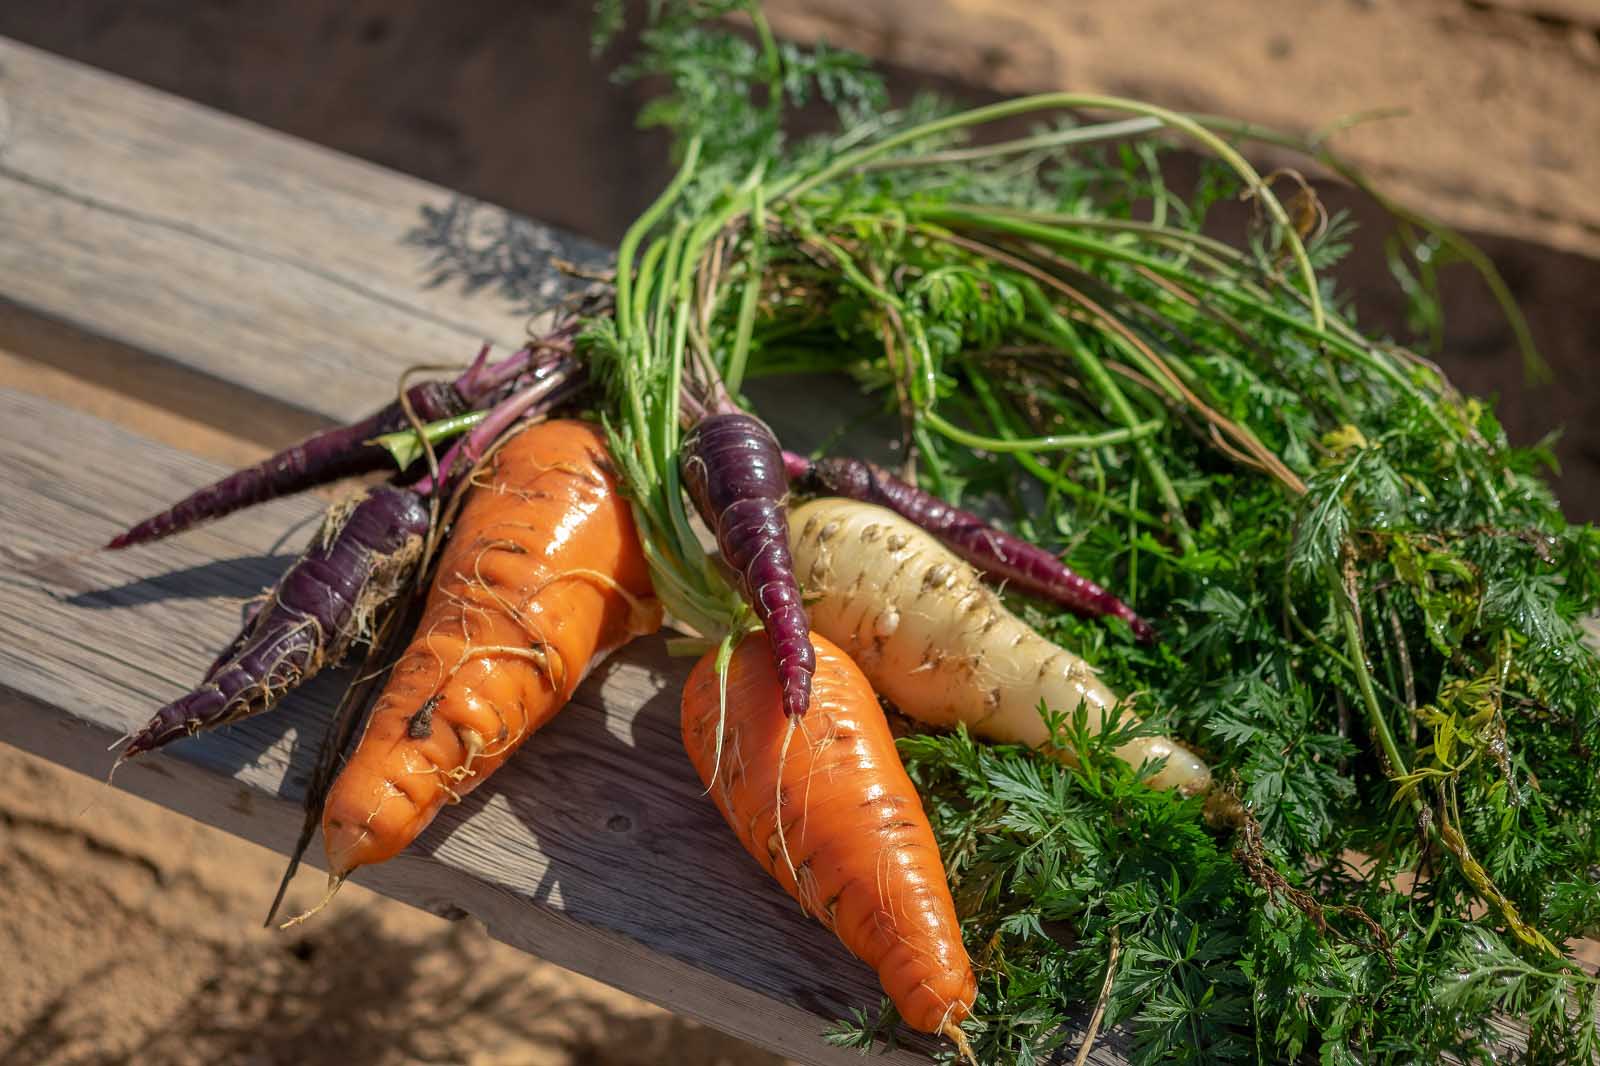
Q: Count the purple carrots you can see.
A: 4